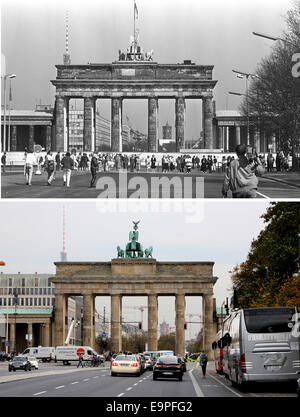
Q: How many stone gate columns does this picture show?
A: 12